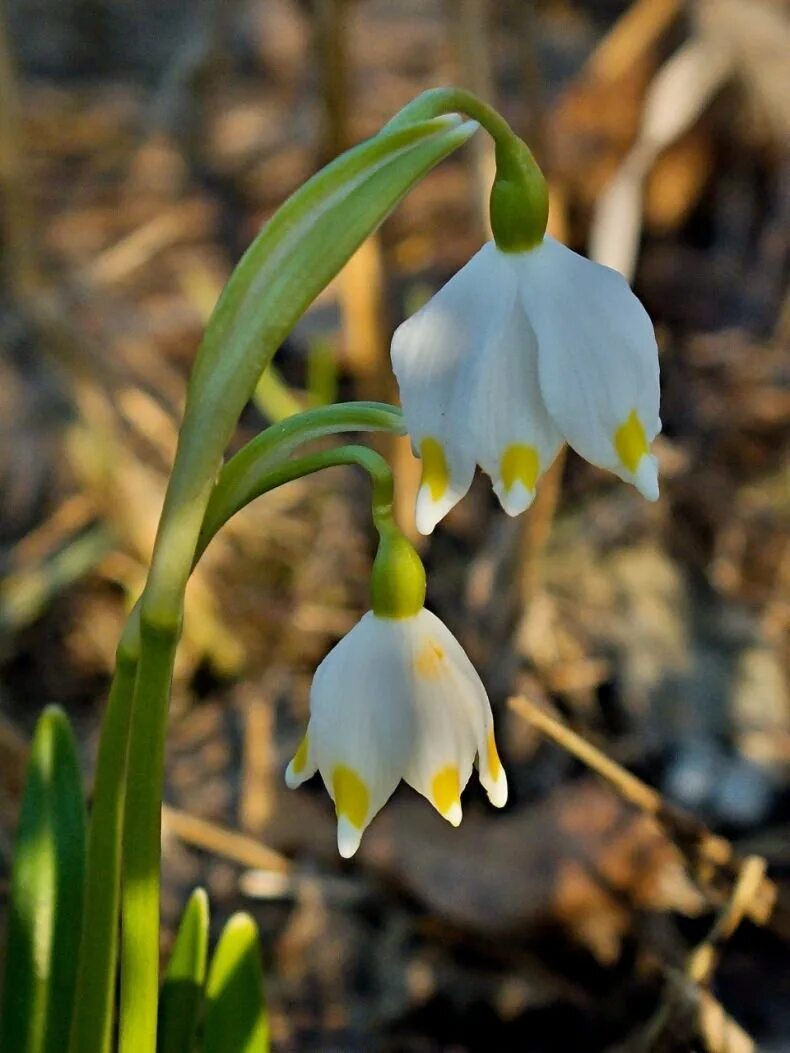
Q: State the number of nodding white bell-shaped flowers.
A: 2